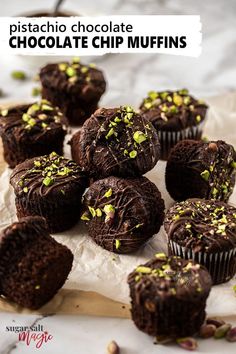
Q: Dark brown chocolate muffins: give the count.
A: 10